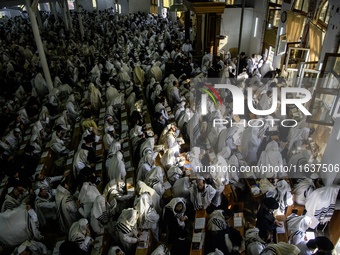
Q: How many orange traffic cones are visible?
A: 0